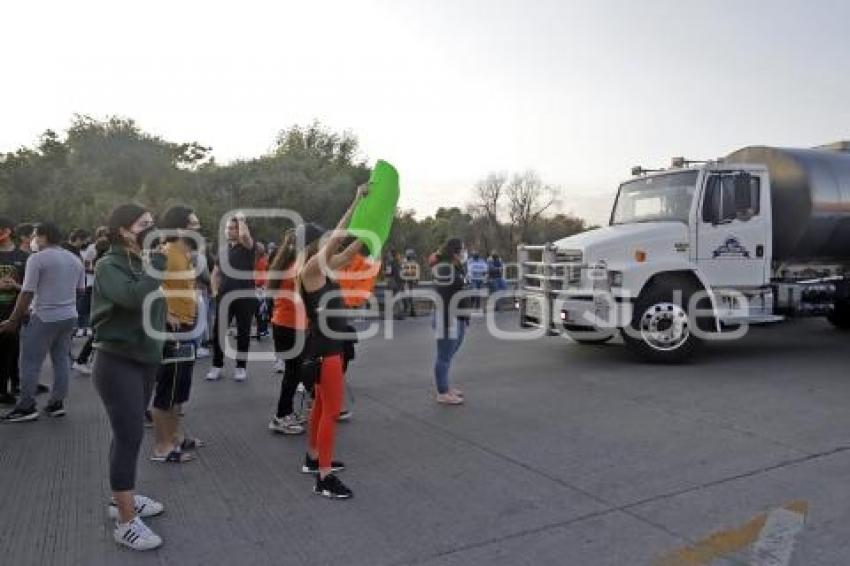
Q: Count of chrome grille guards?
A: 1